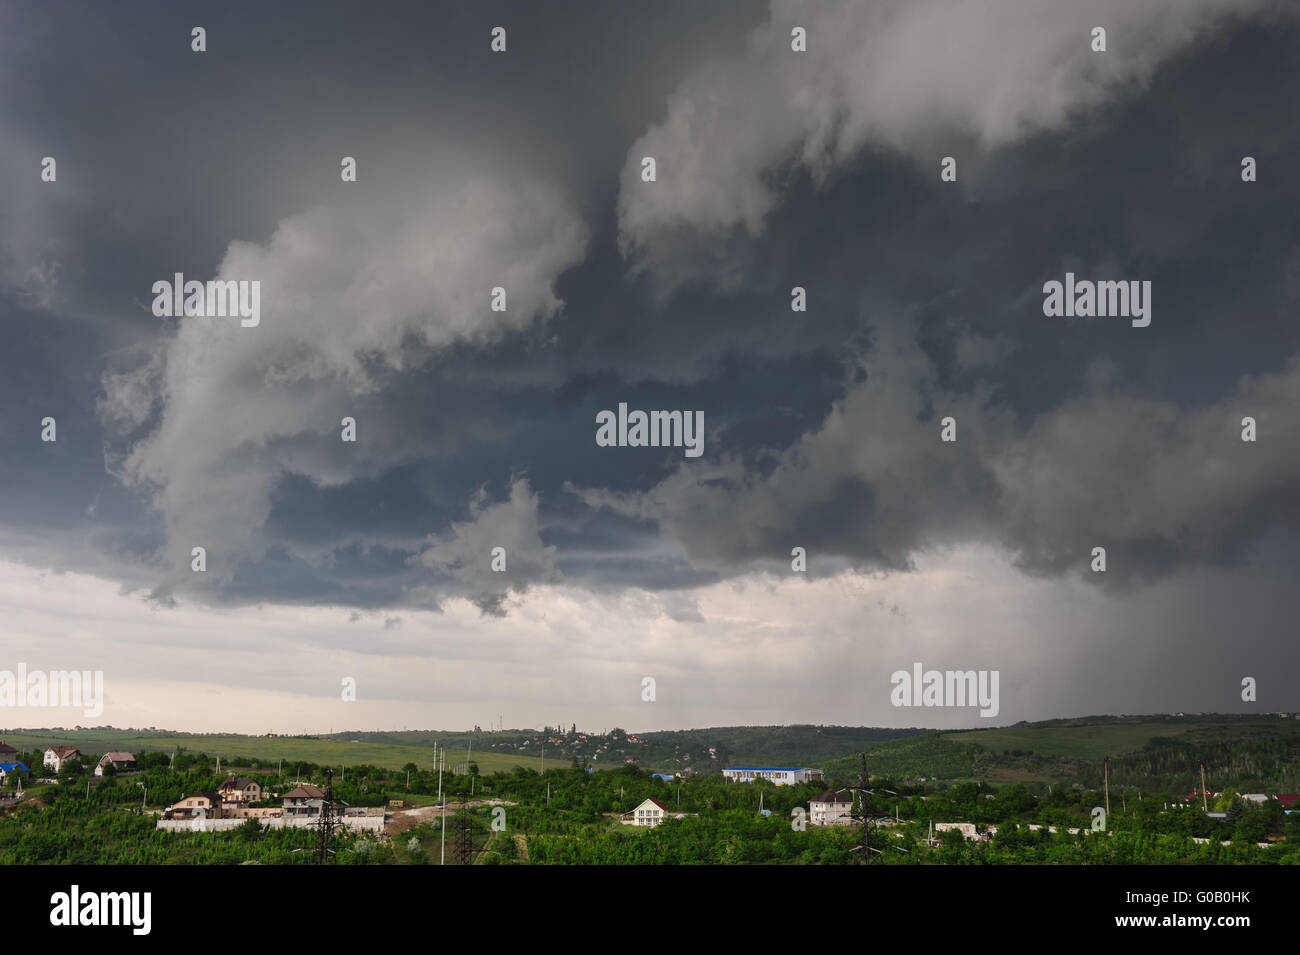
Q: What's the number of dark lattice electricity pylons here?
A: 3